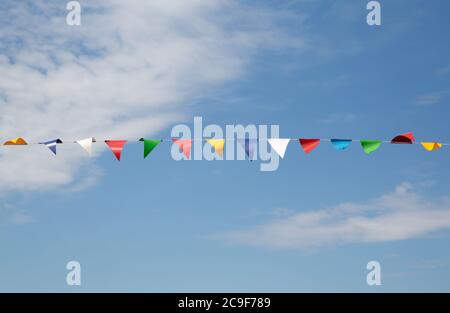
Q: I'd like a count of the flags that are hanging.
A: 14